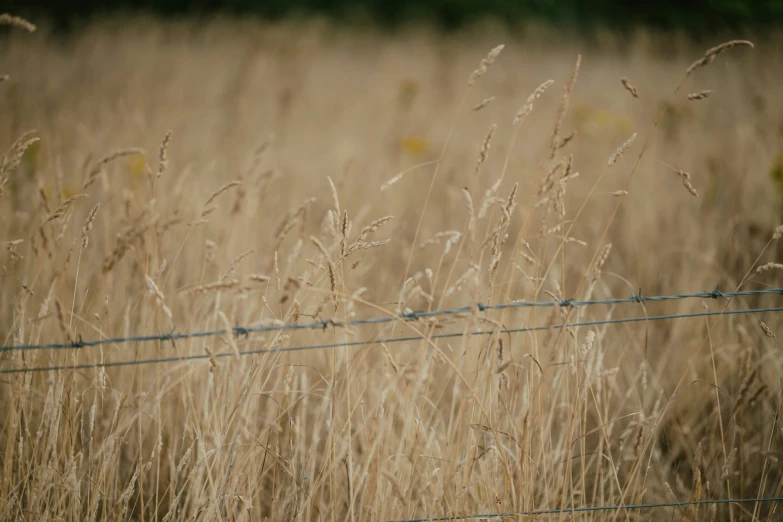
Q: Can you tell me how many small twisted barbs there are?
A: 9